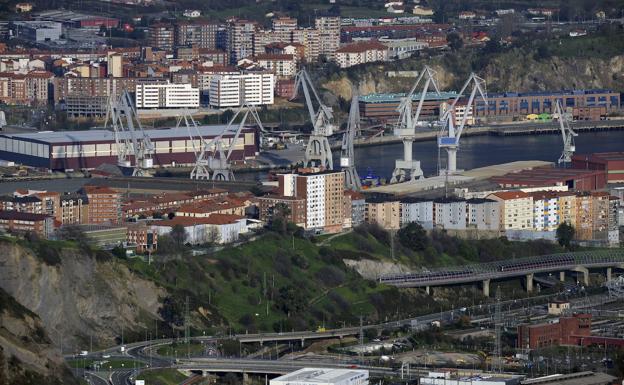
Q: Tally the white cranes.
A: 9